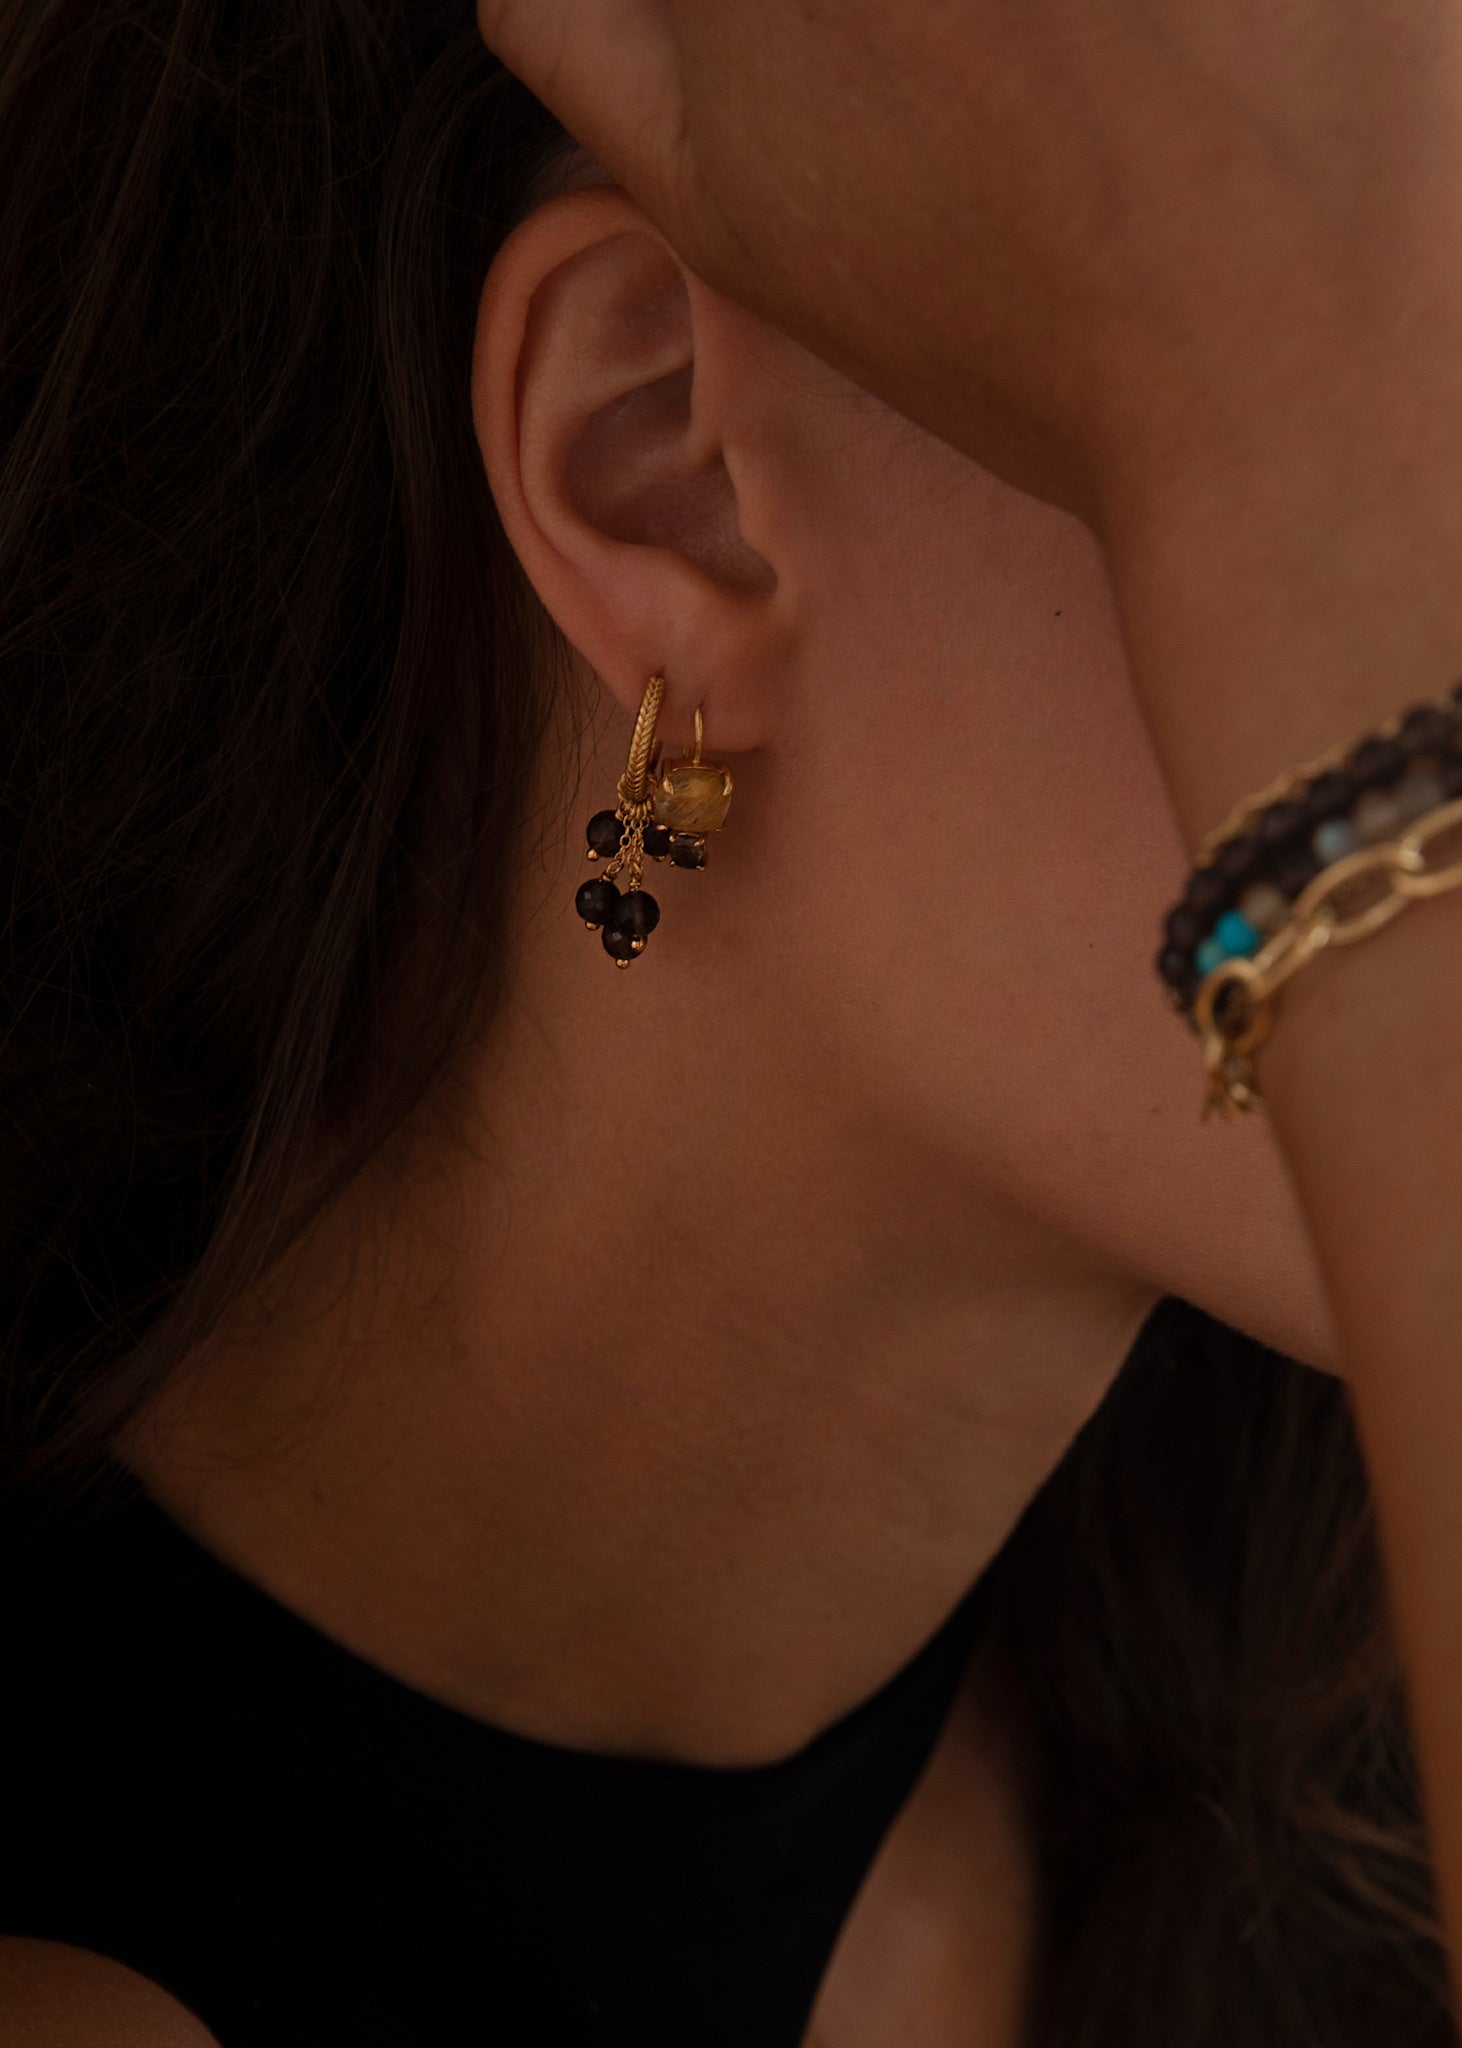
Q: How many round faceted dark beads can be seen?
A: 5